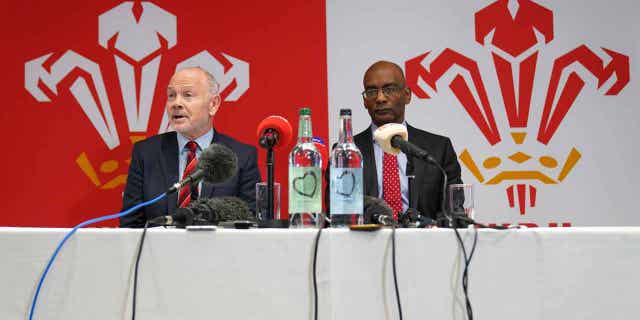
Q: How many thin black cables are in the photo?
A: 5